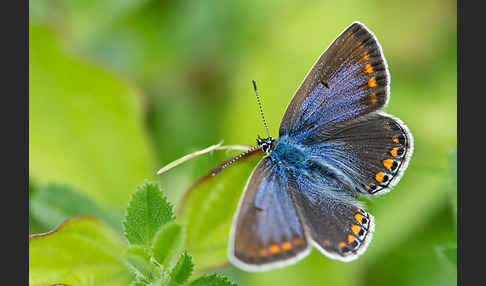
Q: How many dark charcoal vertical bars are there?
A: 2